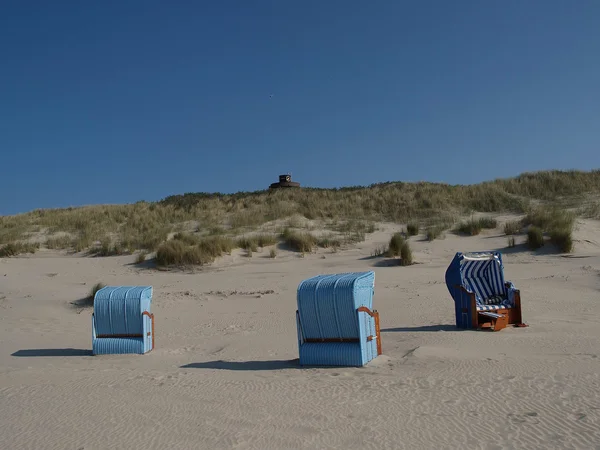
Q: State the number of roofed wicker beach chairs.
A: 3